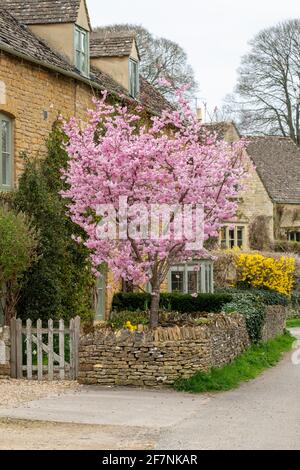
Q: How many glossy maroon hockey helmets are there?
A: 0